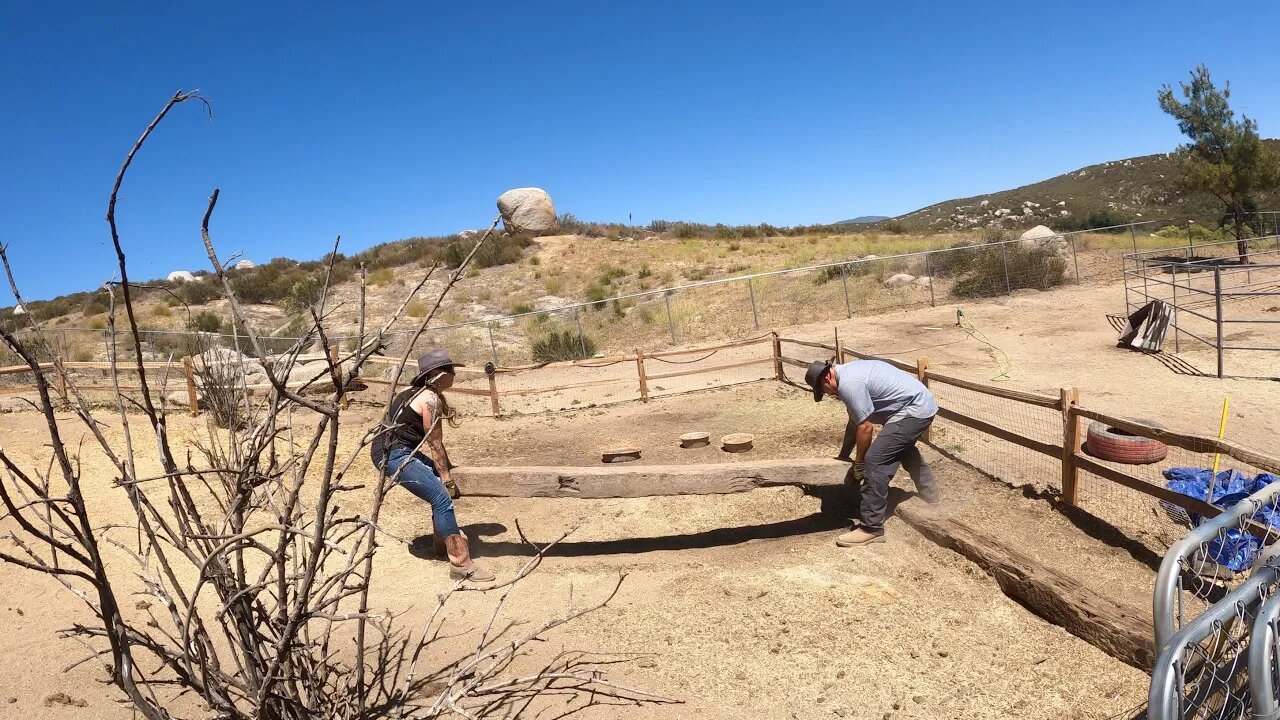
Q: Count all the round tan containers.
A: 3